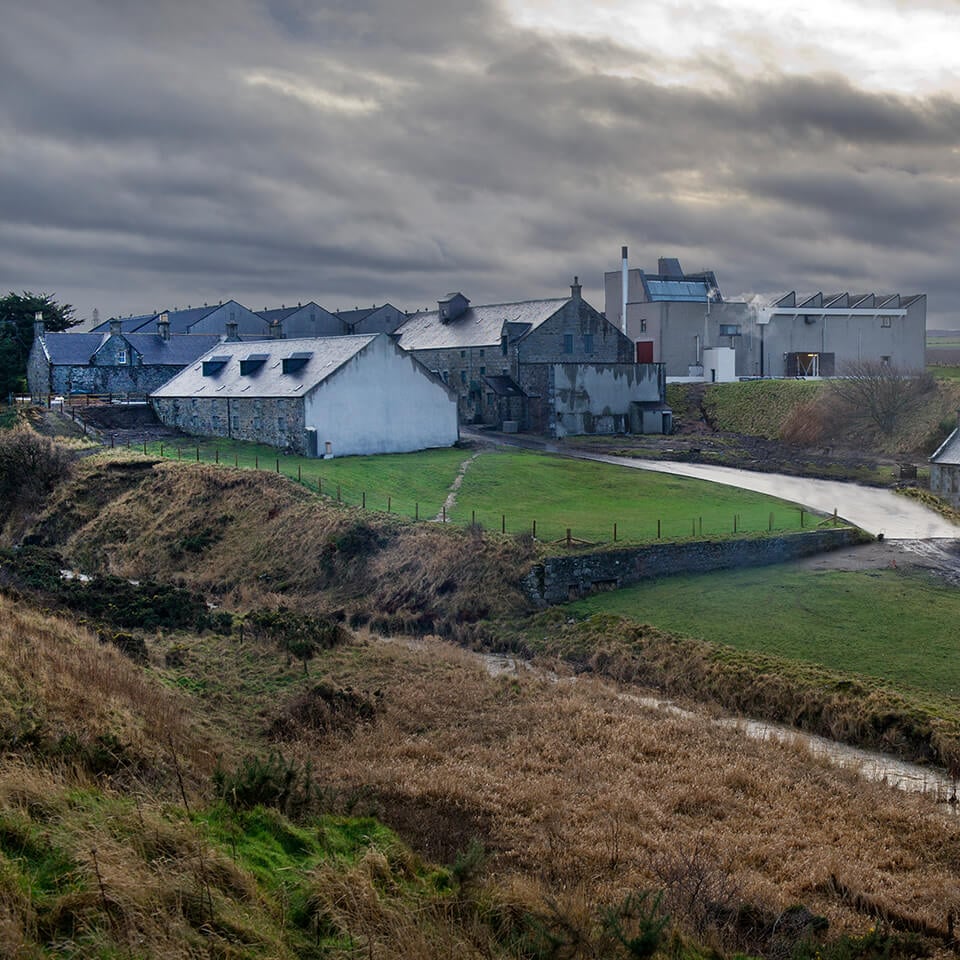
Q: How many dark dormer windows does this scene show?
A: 3